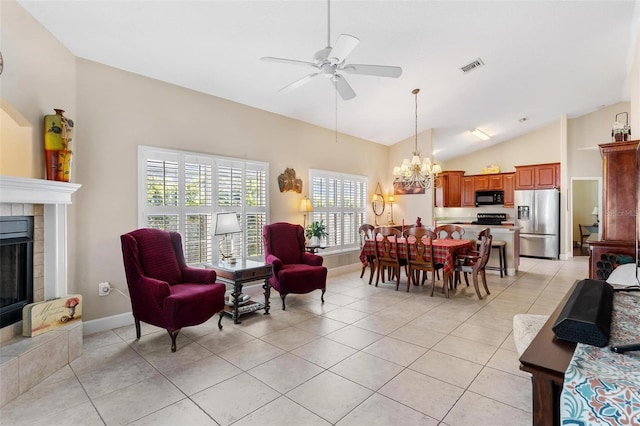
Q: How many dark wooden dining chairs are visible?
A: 6